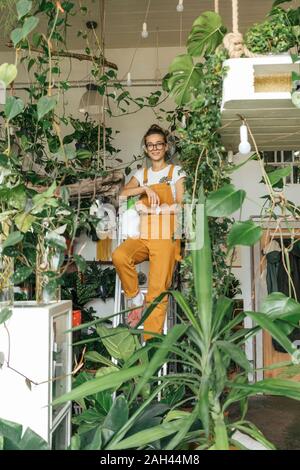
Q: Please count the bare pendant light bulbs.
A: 4